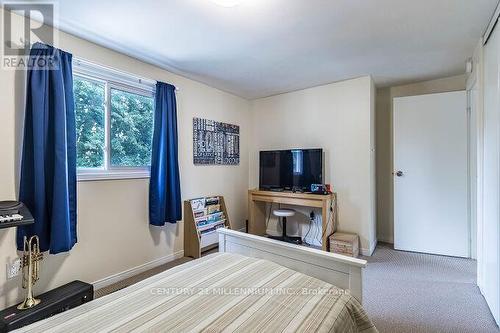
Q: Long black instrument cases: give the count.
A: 1